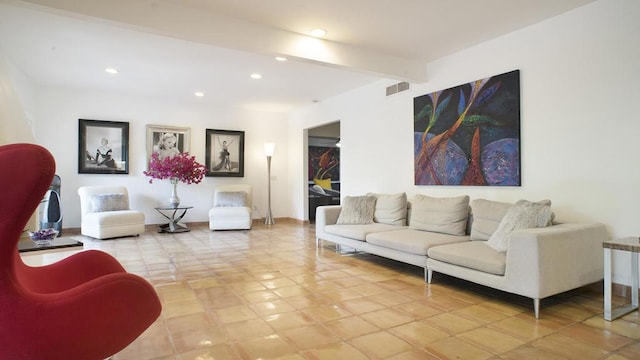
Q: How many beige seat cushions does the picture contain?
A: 3